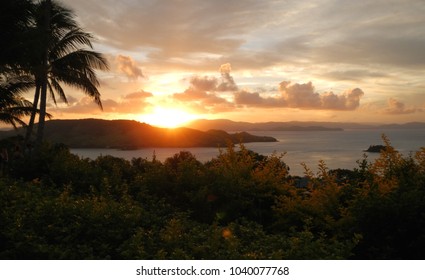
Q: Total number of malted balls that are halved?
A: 0